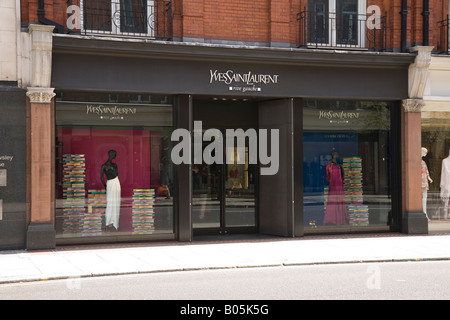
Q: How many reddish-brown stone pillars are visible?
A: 2